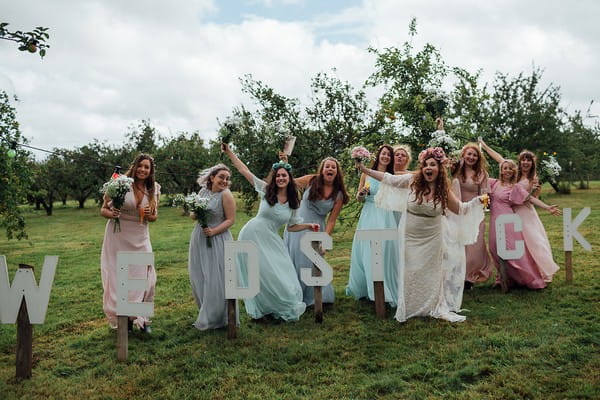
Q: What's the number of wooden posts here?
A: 7